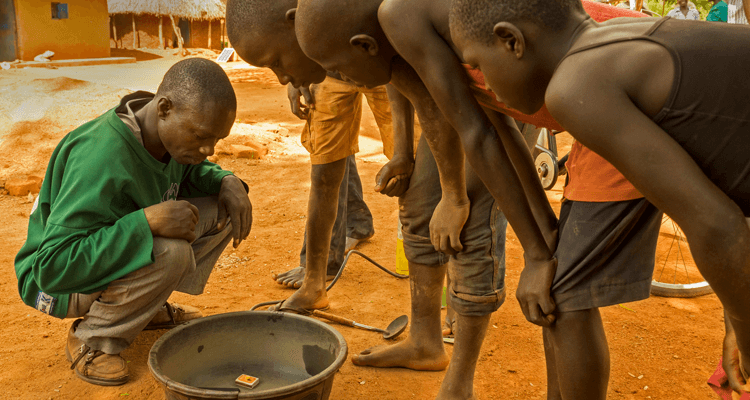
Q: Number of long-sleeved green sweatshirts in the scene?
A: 1